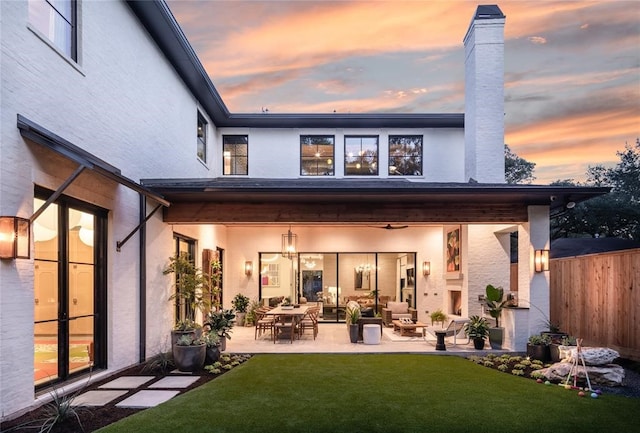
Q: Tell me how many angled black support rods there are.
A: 2